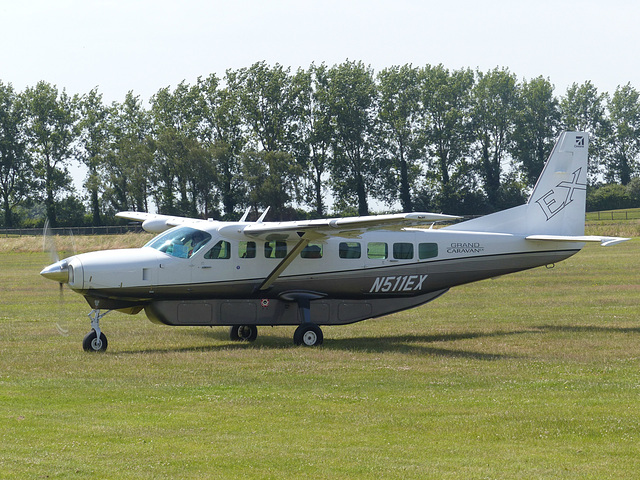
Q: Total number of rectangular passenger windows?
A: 7